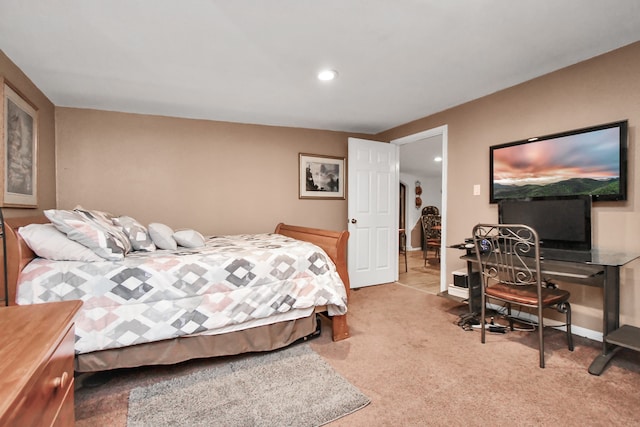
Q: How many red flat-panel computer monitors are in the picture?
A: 0